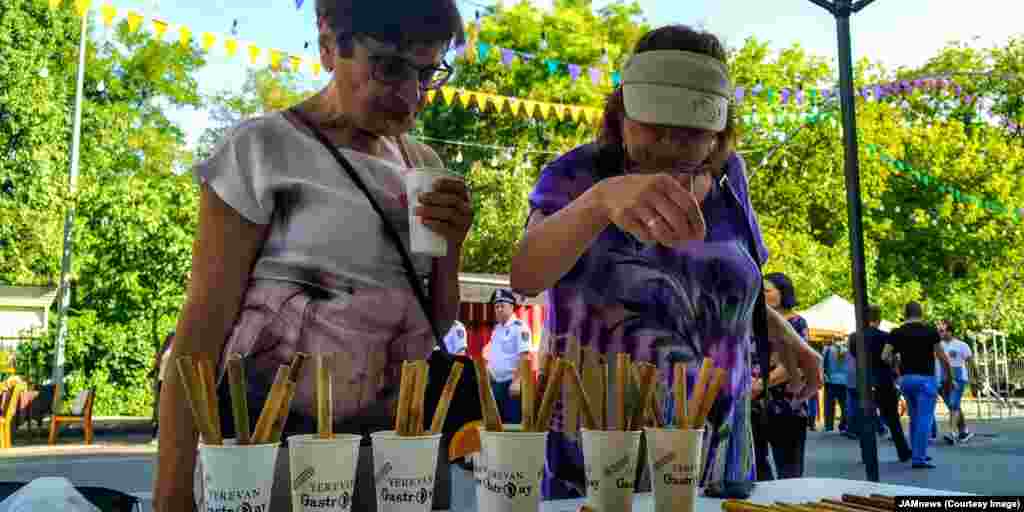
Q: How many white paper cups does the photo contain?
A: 7